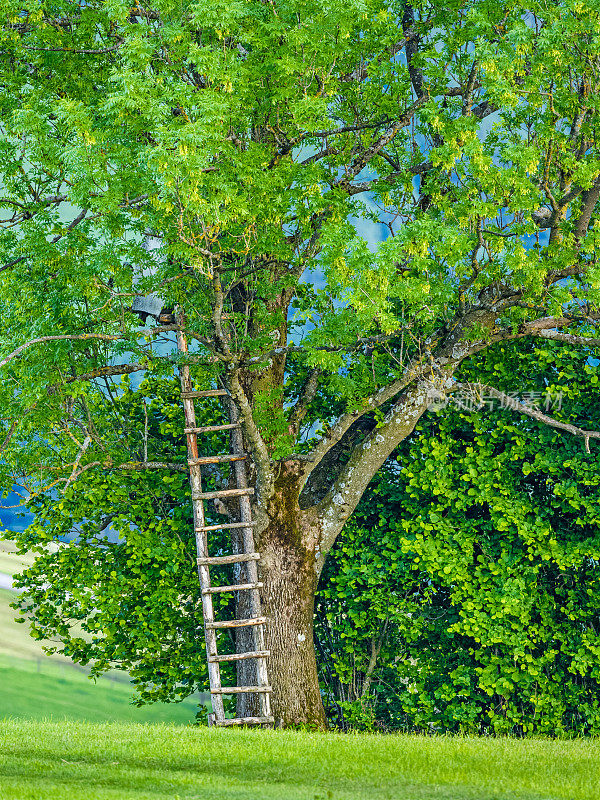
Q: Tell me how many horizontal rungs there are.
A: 11